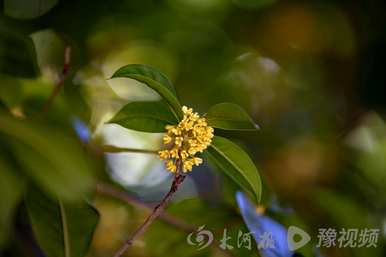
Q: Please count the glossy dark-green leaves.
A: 4